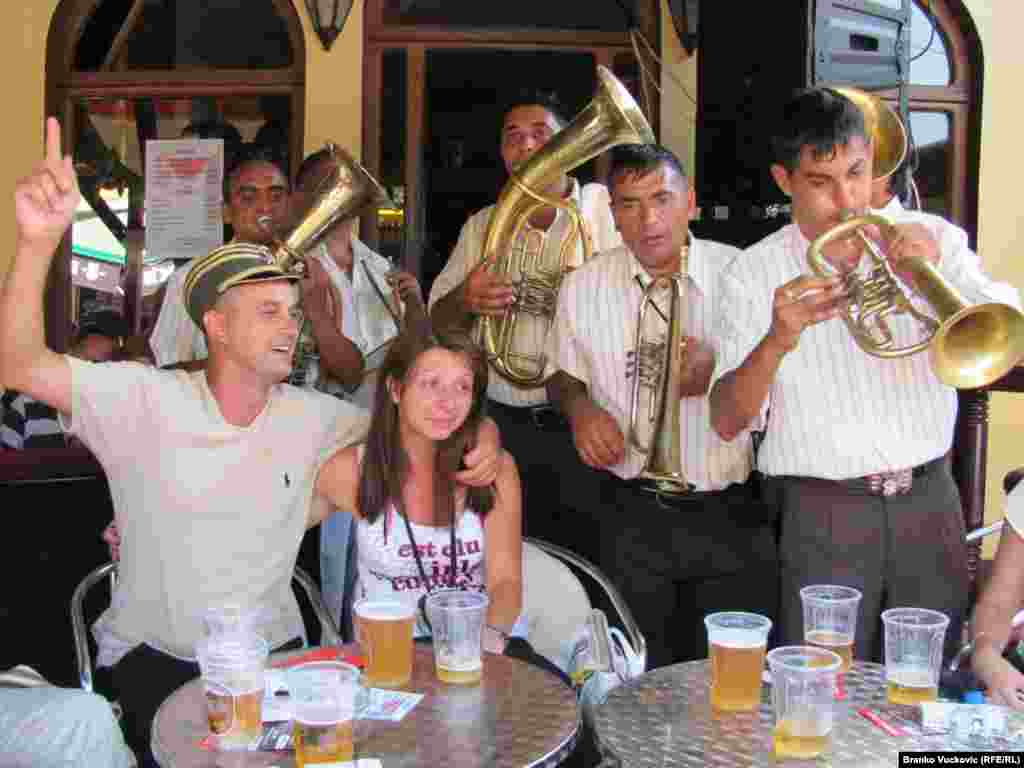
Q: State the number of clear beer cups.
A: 9